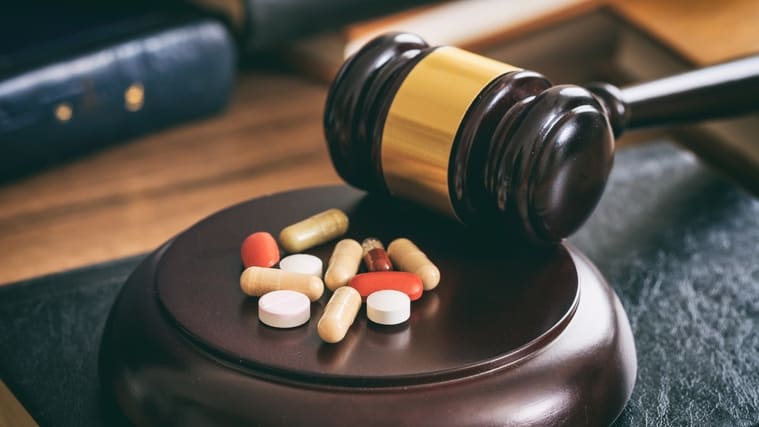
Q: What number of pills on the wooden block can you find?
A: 11